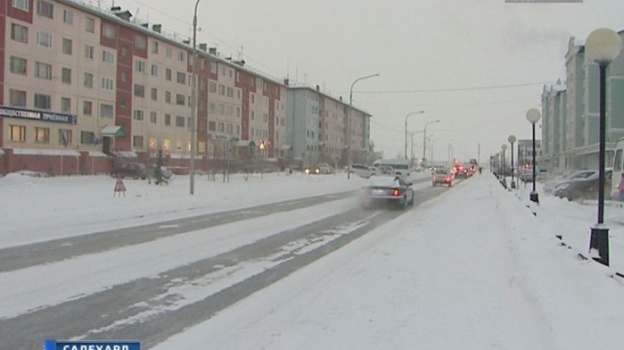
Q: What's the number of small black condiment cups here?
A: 0